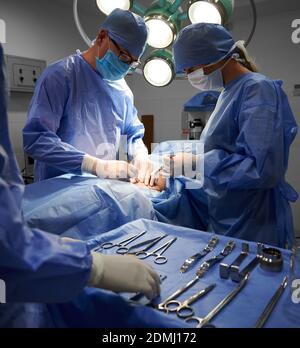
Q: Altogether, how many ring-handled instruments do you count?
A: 4